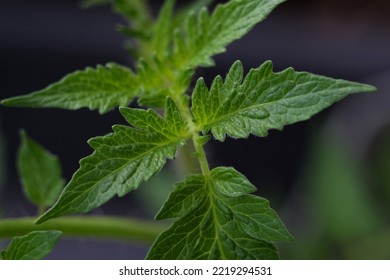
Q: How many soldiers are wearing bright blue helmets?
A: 0